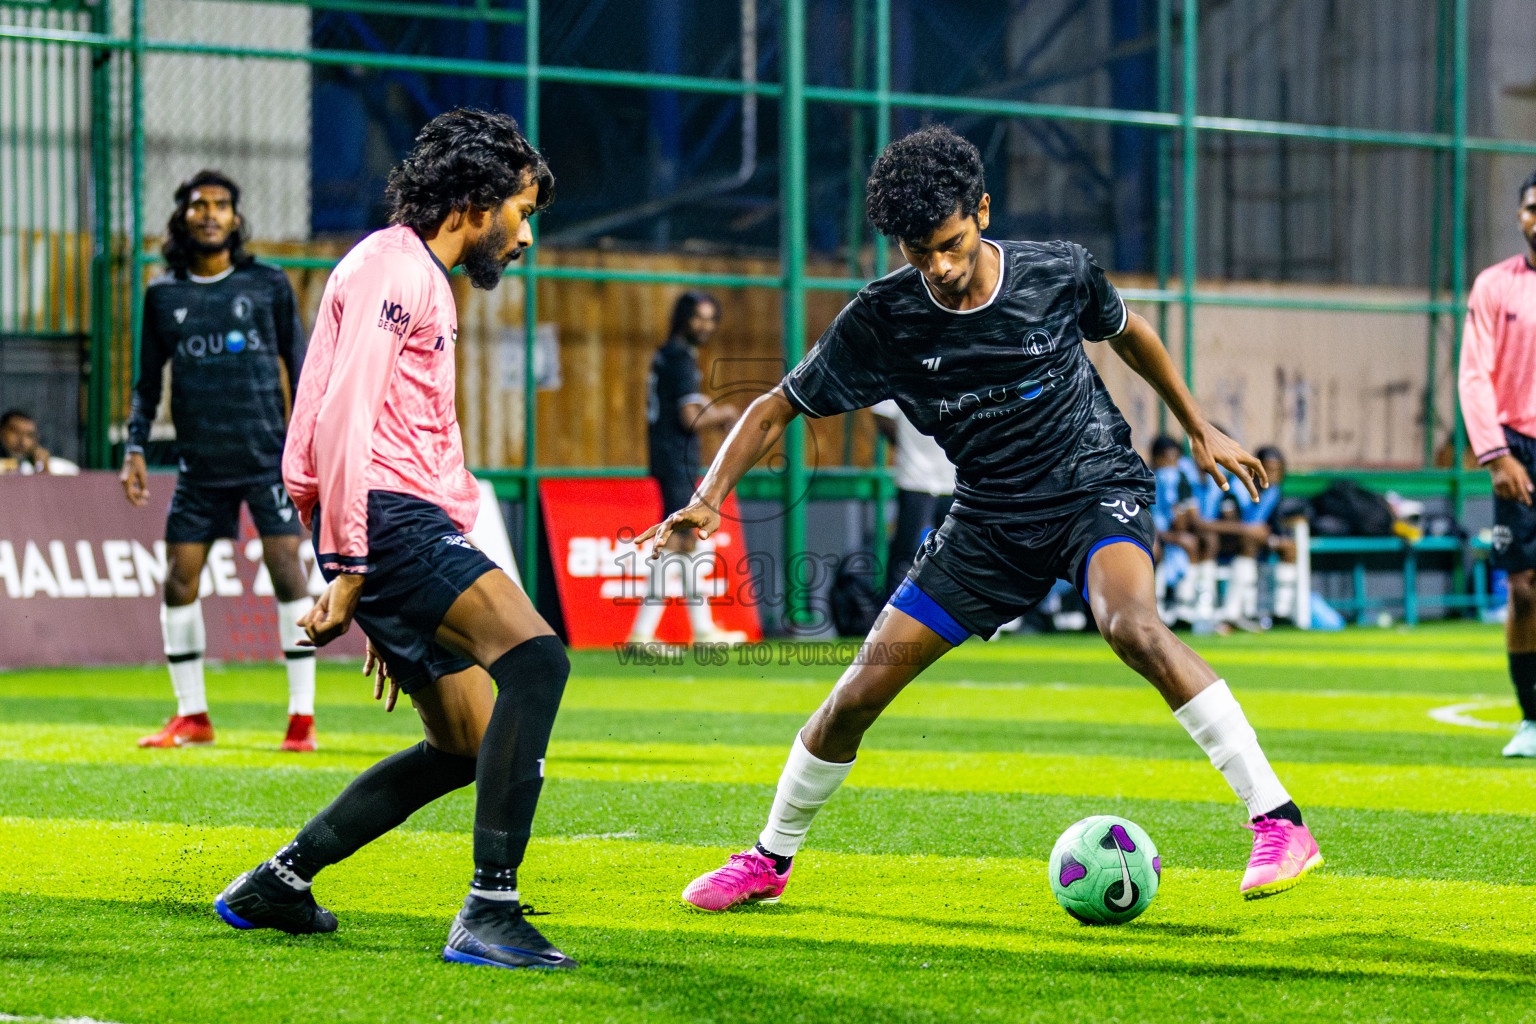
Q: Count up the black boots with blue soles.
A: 2